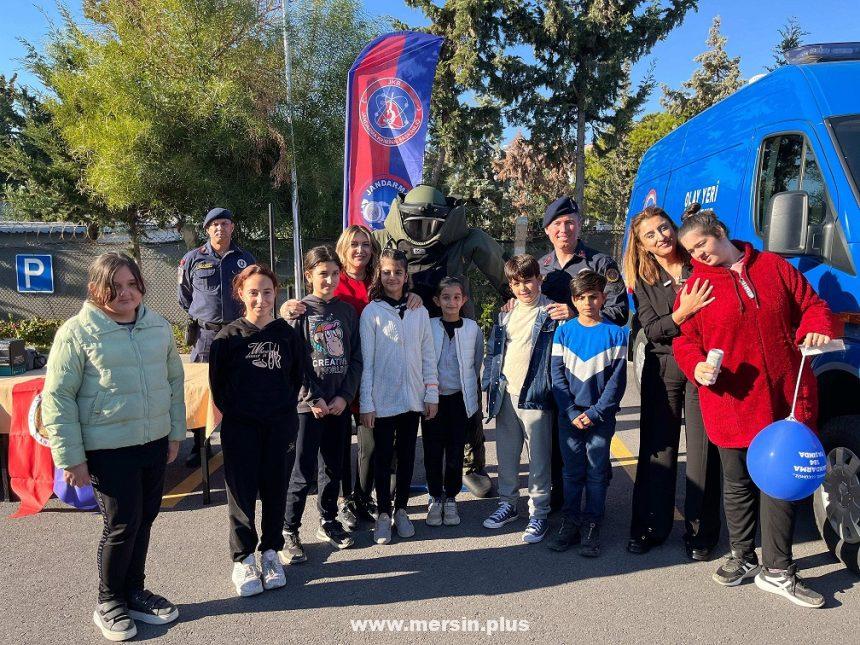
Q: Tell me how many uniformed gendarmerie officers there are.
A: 2